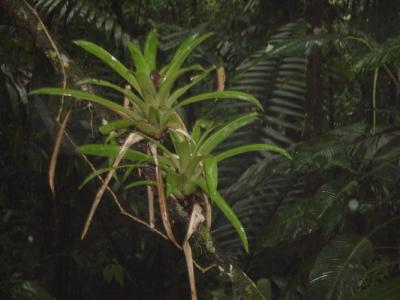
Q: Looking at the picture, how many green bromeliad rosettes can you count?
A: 2